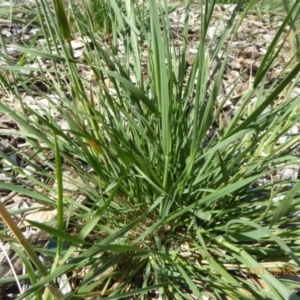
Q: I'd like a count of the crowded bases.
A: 1